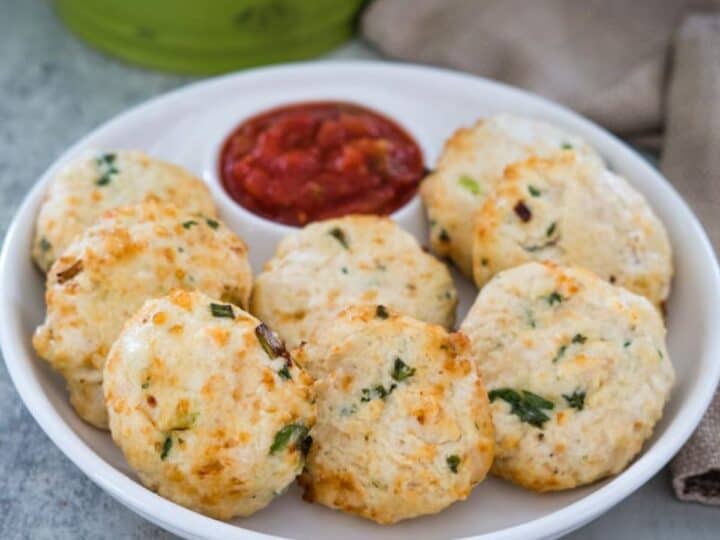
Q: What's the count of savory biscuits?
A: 8